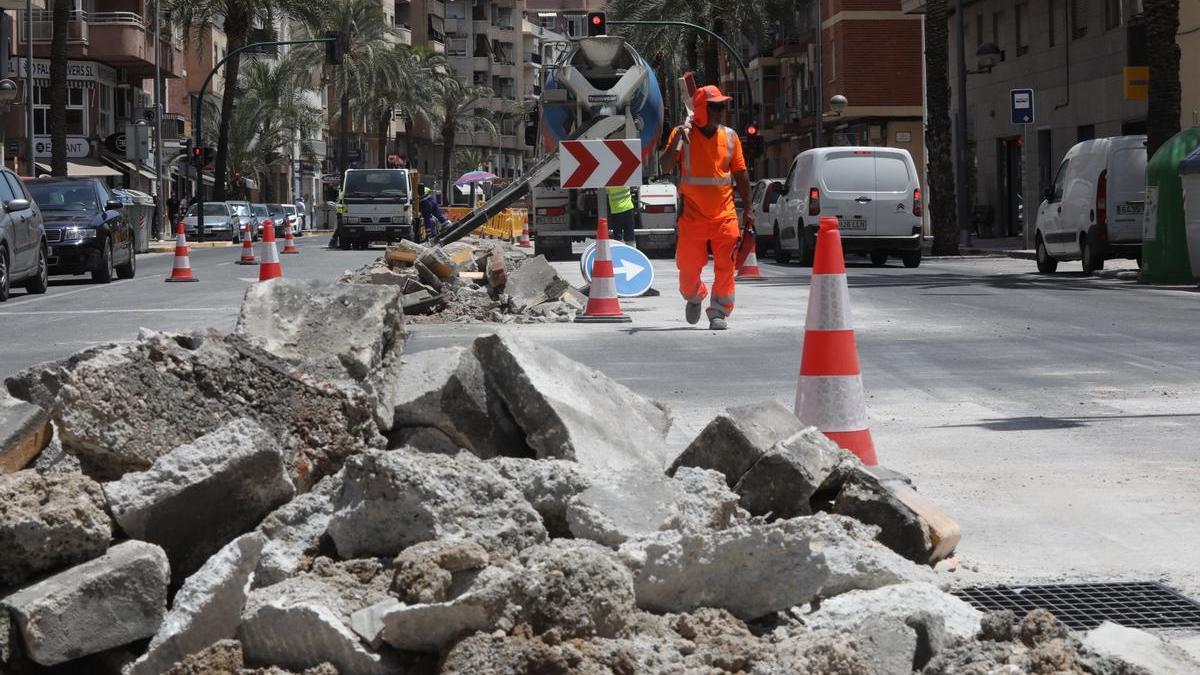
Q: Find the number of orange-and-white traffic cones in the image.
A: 8